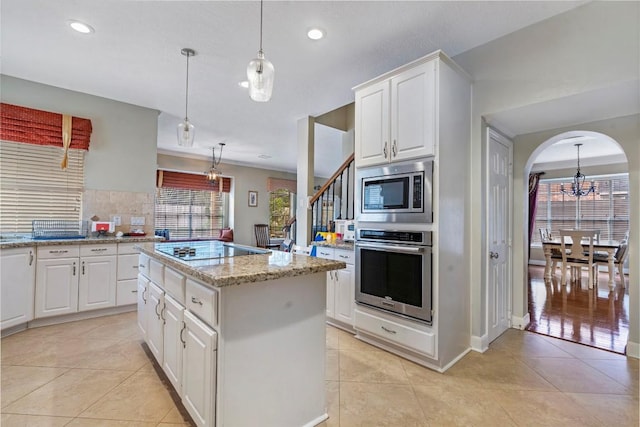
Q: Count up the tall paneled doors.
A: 1